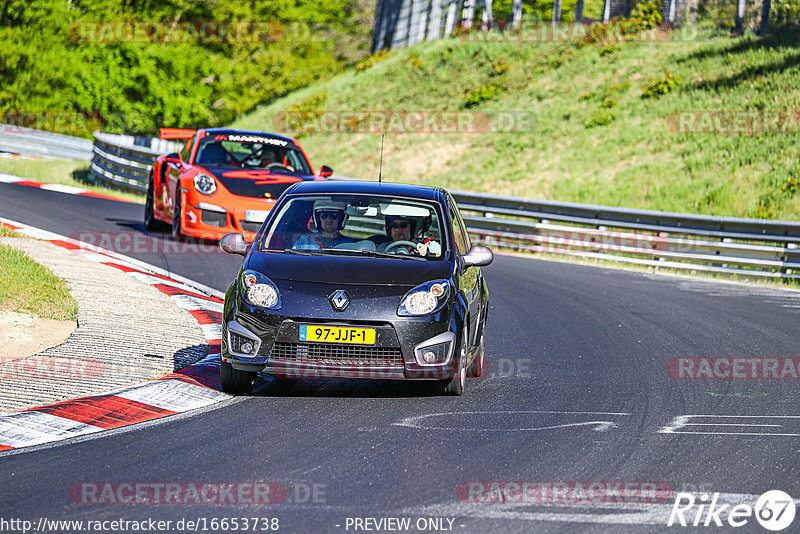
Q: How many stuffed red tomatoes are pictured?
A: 0